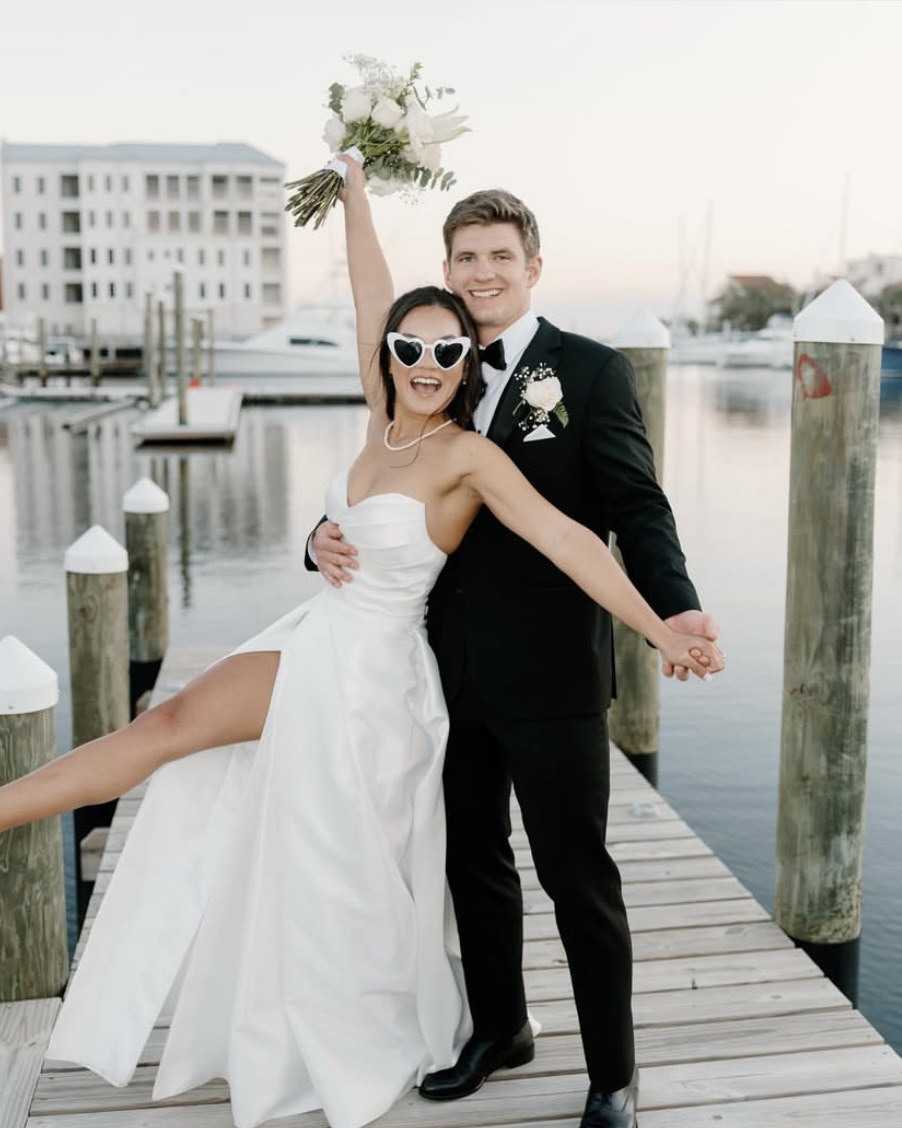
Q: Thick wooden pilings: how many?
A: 5